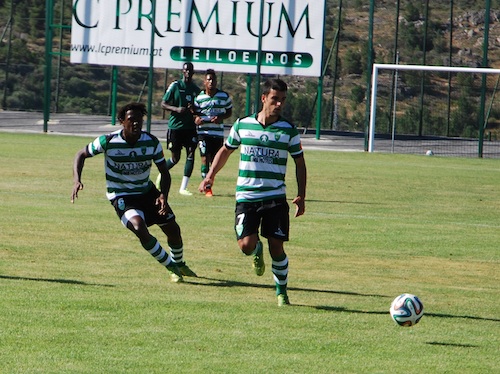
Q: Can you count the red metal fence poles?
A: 0